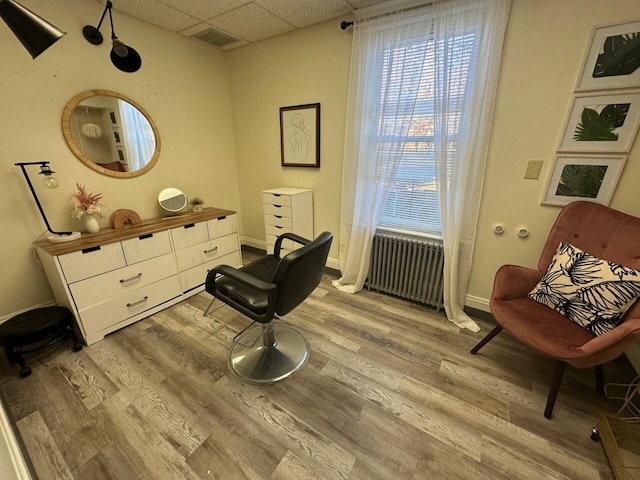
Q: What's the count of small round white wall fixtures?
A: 2